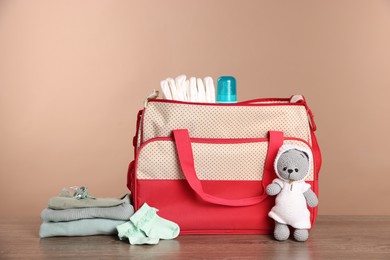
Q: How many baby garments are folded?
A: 3